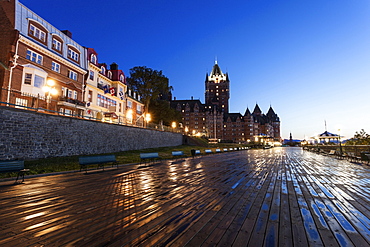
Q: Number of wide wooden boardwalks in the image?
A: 1